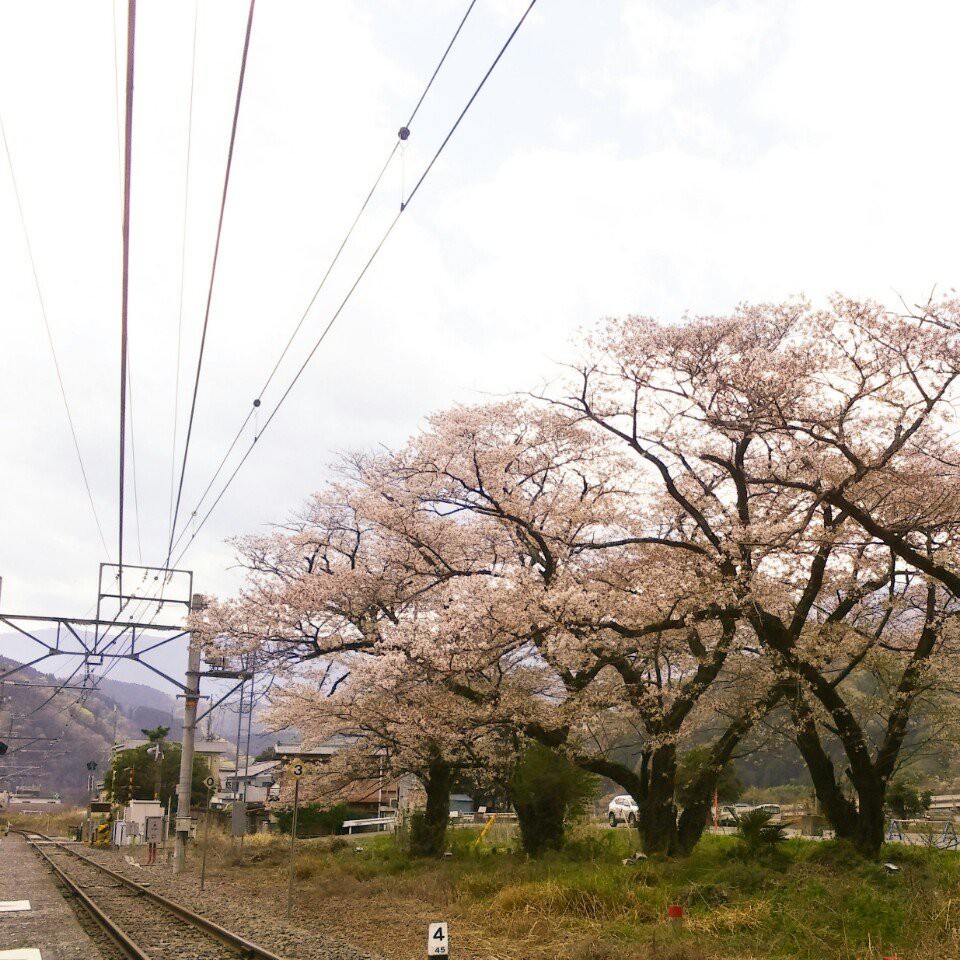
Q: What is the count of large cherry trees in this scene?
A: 4